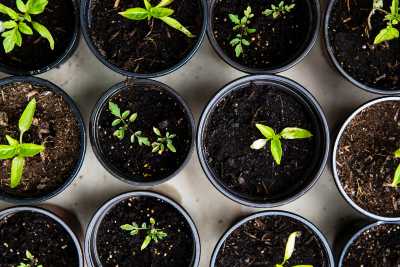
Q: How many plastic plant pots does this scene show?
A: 12